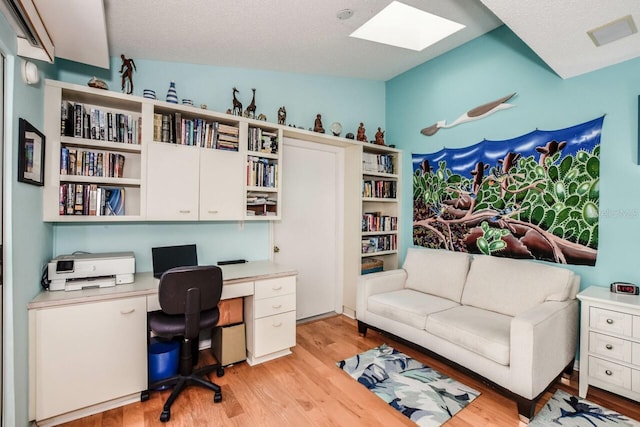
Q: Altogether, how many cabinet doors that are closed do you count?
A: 3